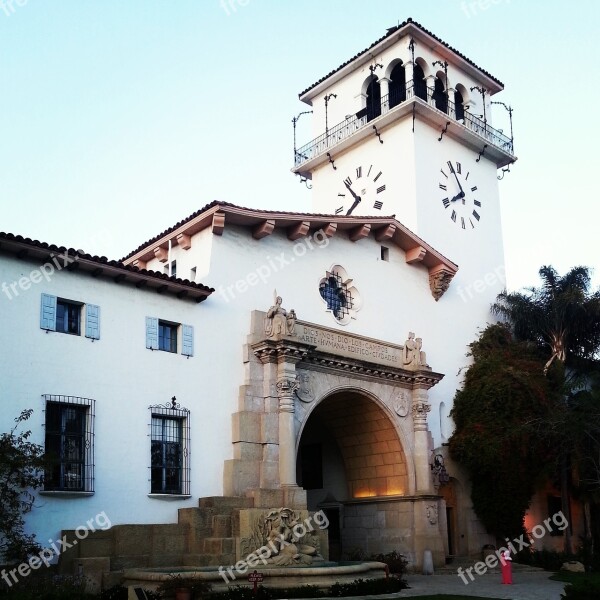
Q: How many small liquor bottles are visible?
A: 0